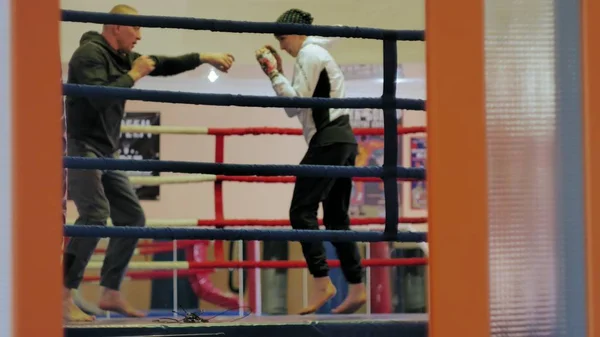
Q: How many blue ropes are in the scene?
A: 4